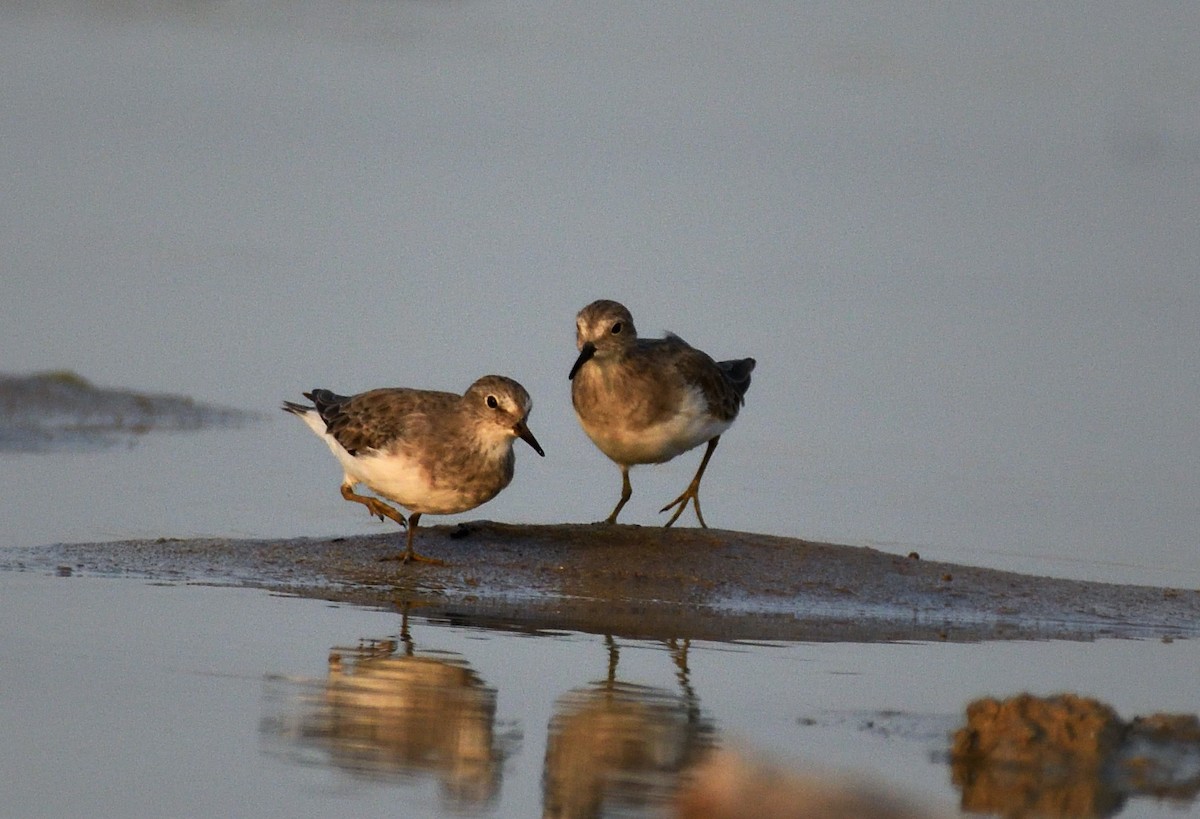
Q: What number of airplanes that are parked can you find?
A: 0